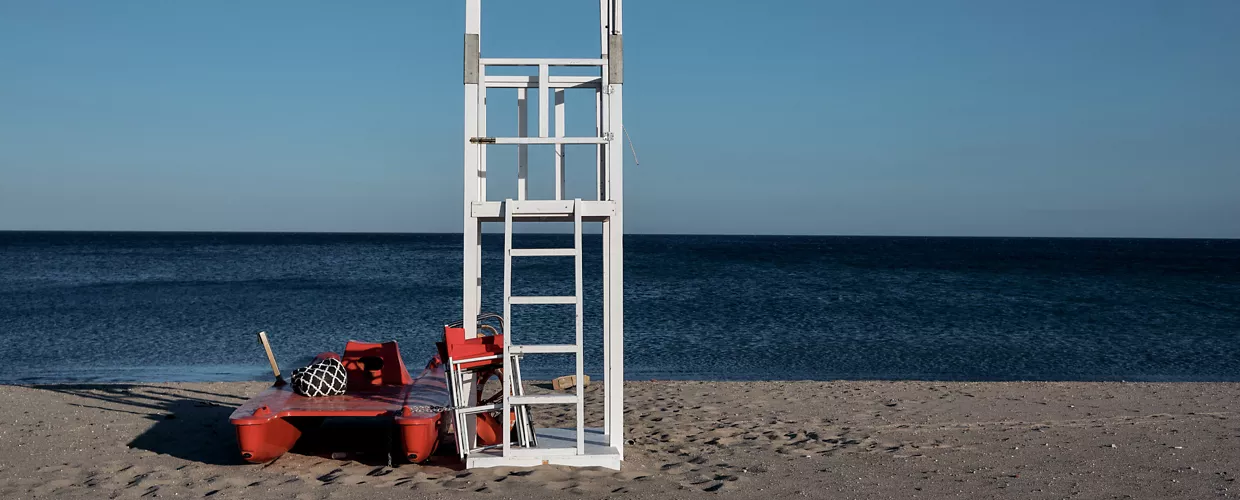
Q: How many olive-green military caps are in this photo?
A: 0